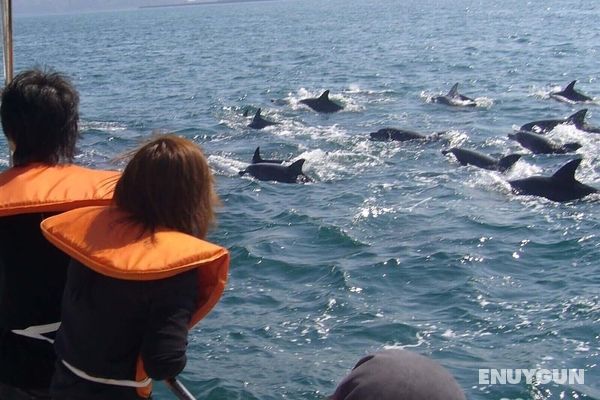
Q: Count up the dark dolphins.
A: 11